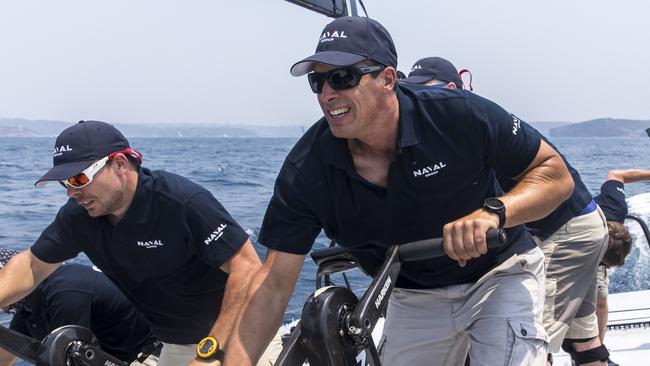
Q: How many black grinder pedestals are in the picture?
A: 2